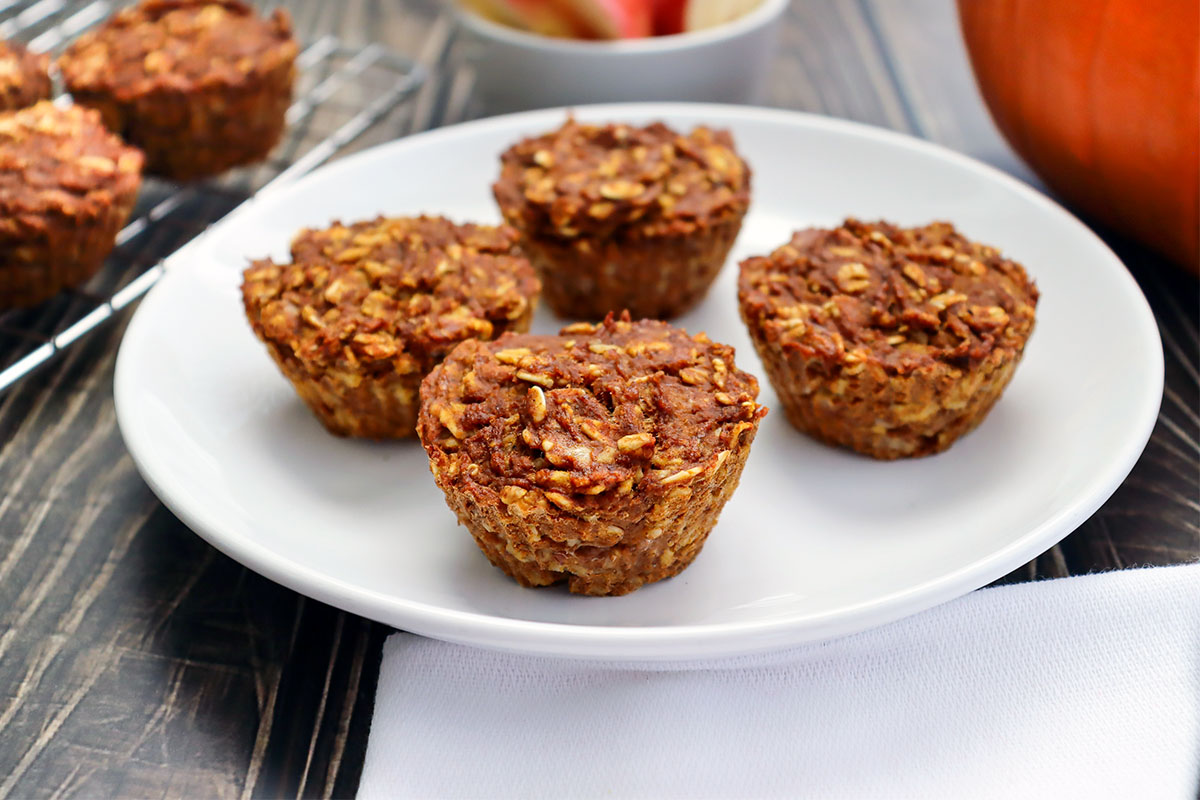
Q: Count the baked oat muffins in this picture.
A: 7